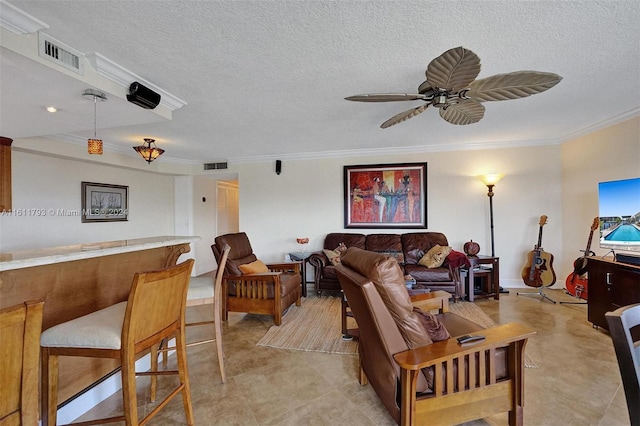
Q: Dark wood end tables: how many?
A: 2